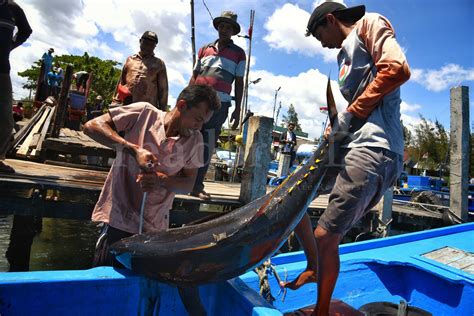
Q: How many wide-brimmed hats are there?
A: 1